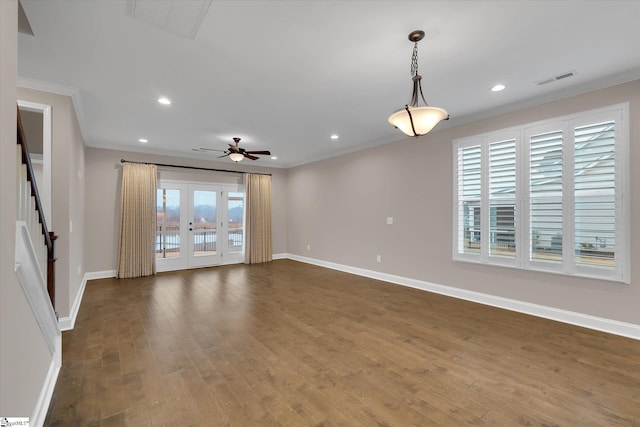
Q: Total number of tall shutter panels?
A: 4